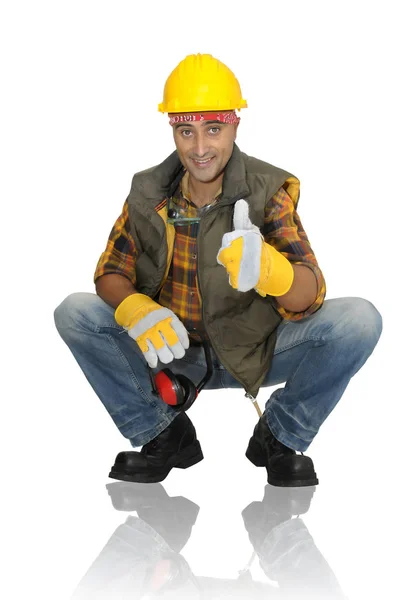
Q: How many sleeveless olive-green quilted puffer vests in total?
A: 1